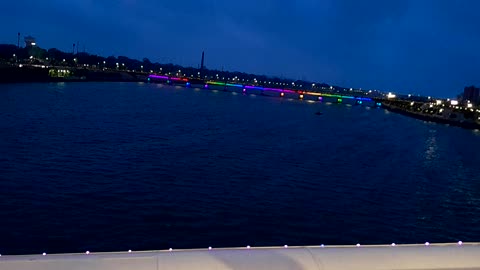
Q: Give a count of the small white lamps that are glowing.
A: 13